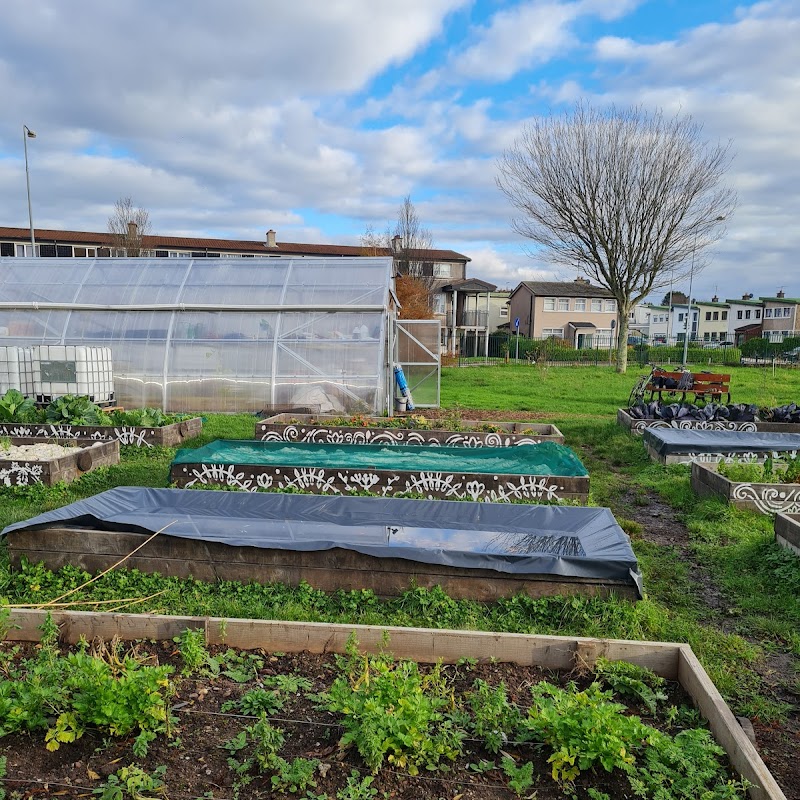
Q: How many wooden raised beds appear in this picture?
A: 10